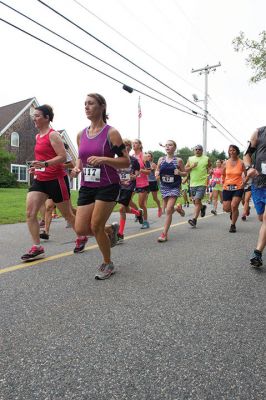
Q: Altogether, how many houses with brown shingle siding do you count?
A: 1